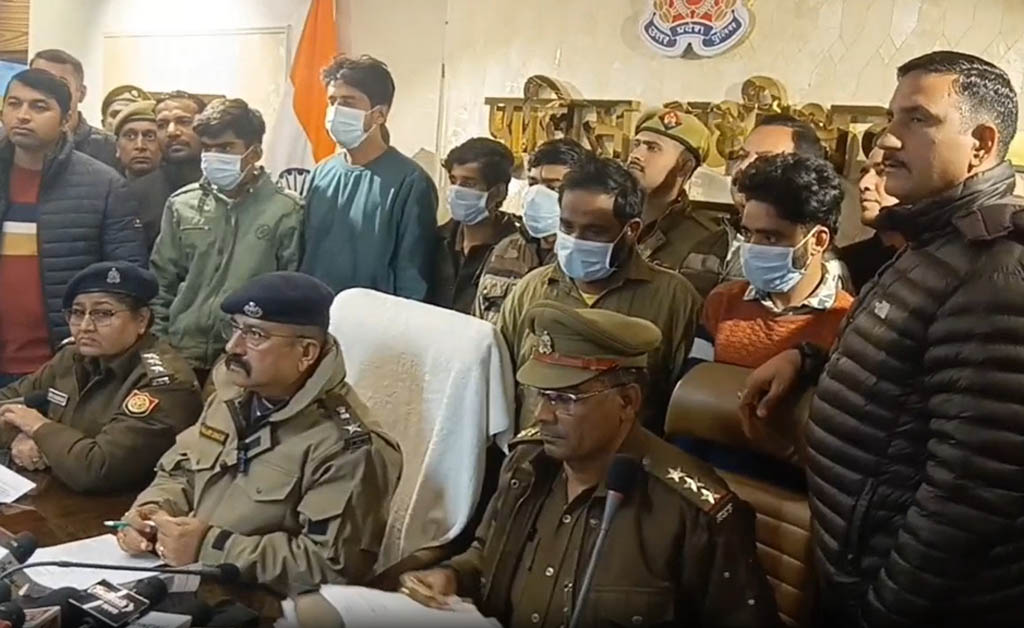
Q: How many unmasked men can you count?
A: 11